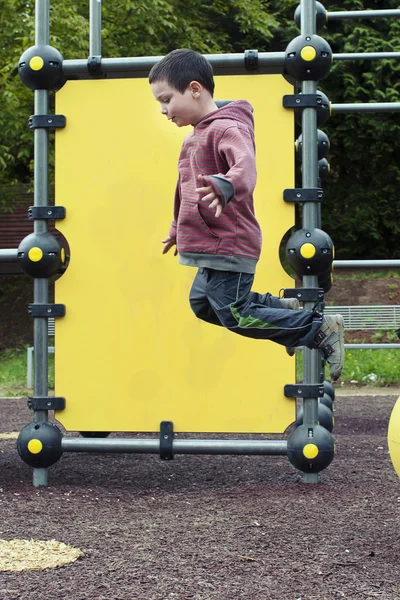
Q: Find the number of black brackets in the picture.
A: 11